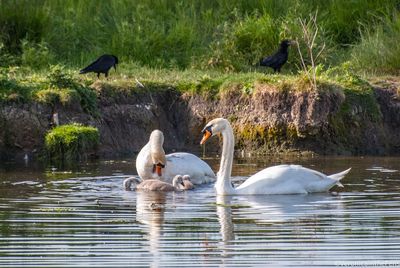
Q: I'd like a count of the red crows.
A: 0